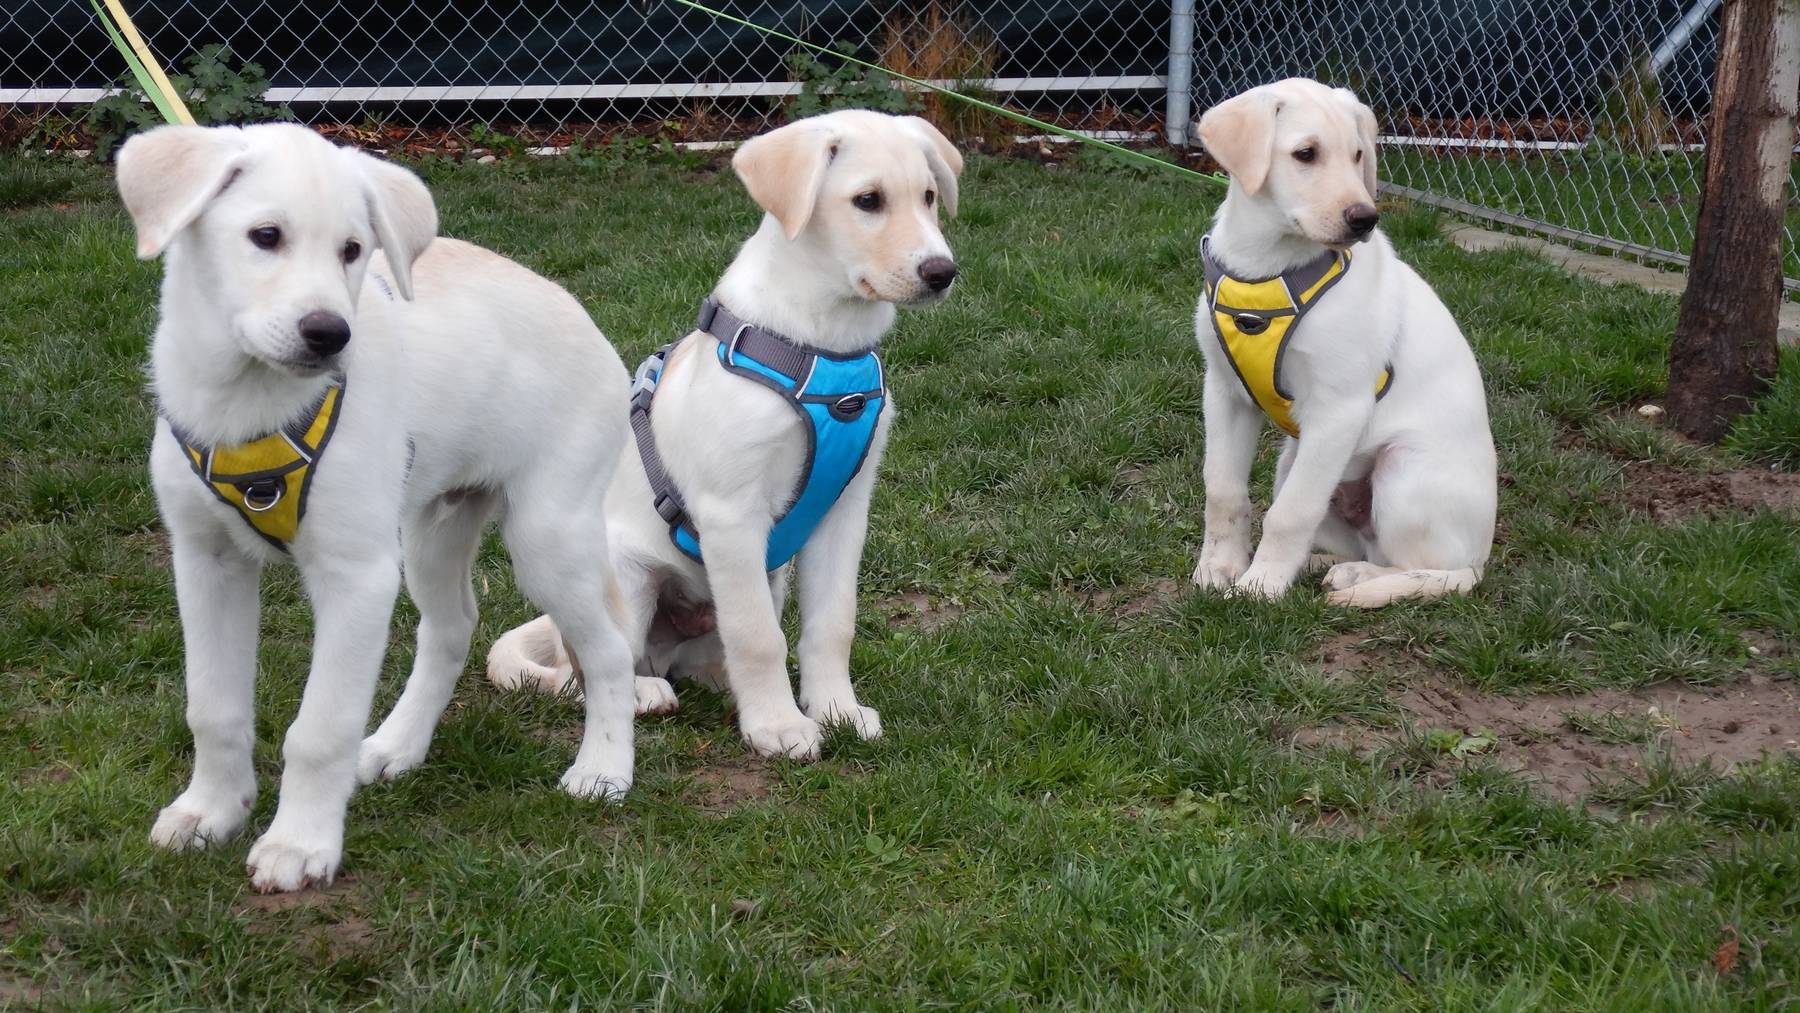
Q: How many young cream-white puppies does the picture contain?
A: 3